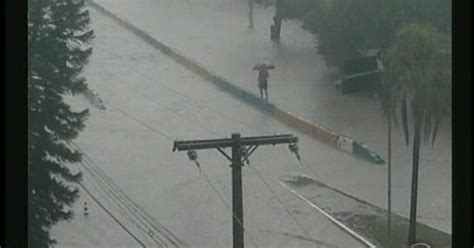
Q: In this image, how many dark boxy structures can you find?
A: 1